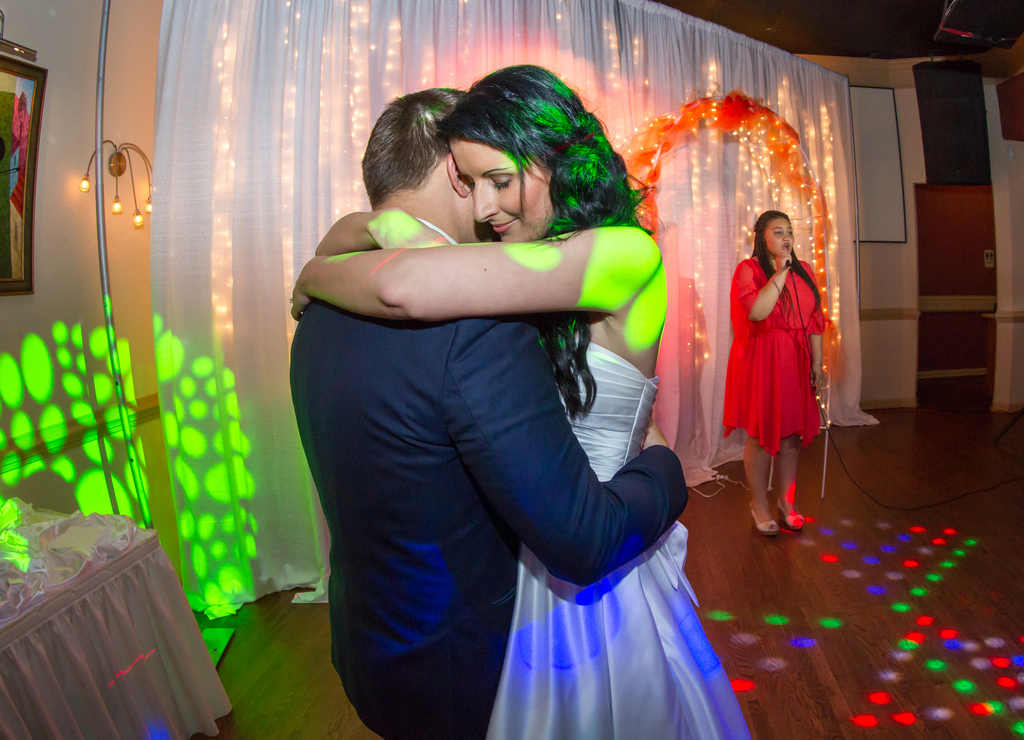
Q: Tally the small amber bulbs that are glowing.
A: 4